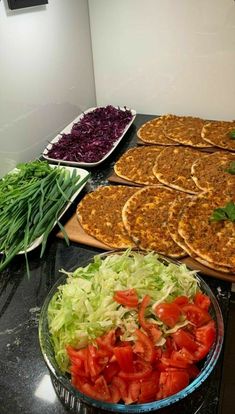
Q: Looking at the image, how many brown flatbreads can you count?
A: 10